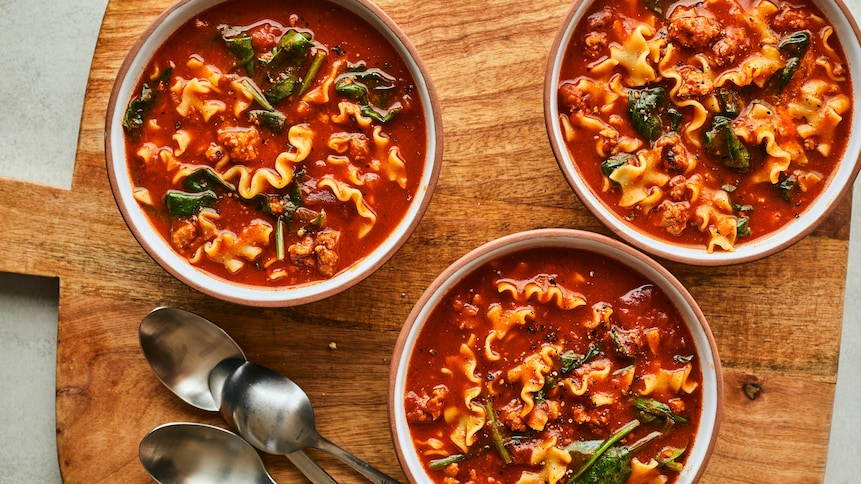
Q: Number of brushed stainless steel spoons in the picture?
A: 3